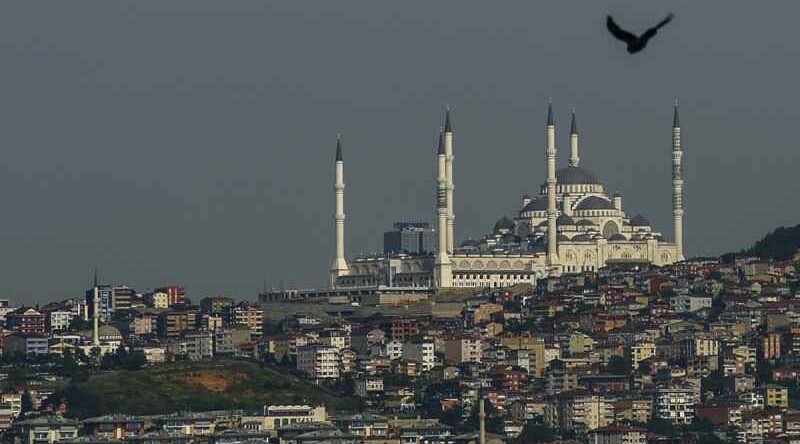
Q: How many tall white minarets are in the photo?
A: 6